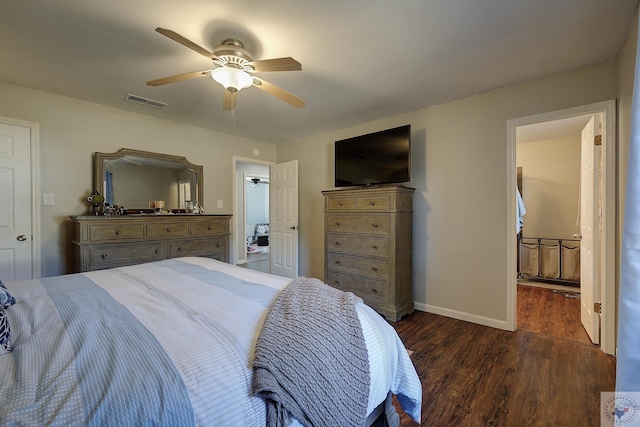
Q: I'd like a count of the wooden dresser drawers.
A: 11